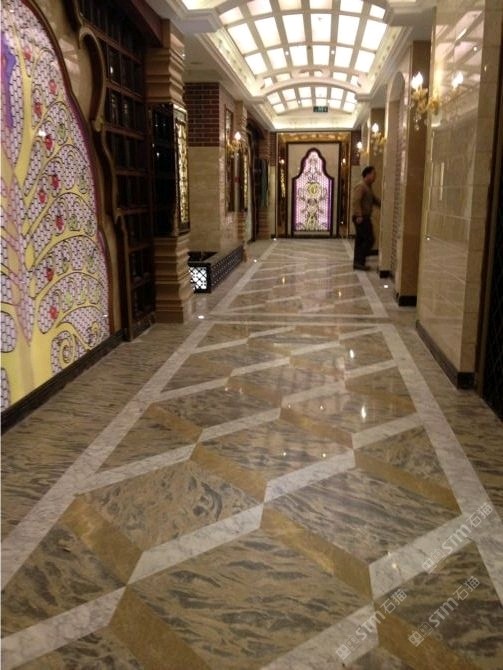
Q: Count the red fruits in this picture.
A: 9